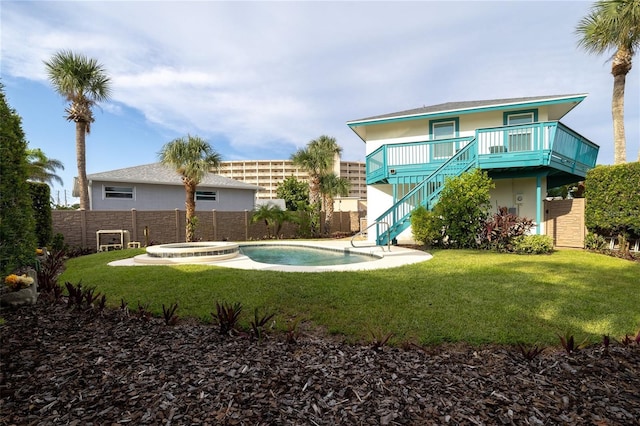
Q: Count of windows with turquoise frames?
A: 2